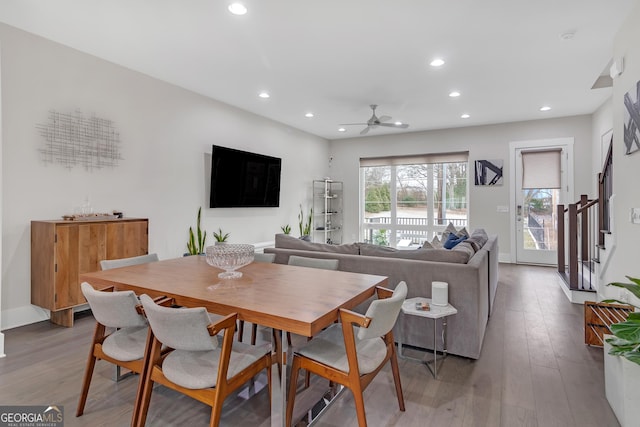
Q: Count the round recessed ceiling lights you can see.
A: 9